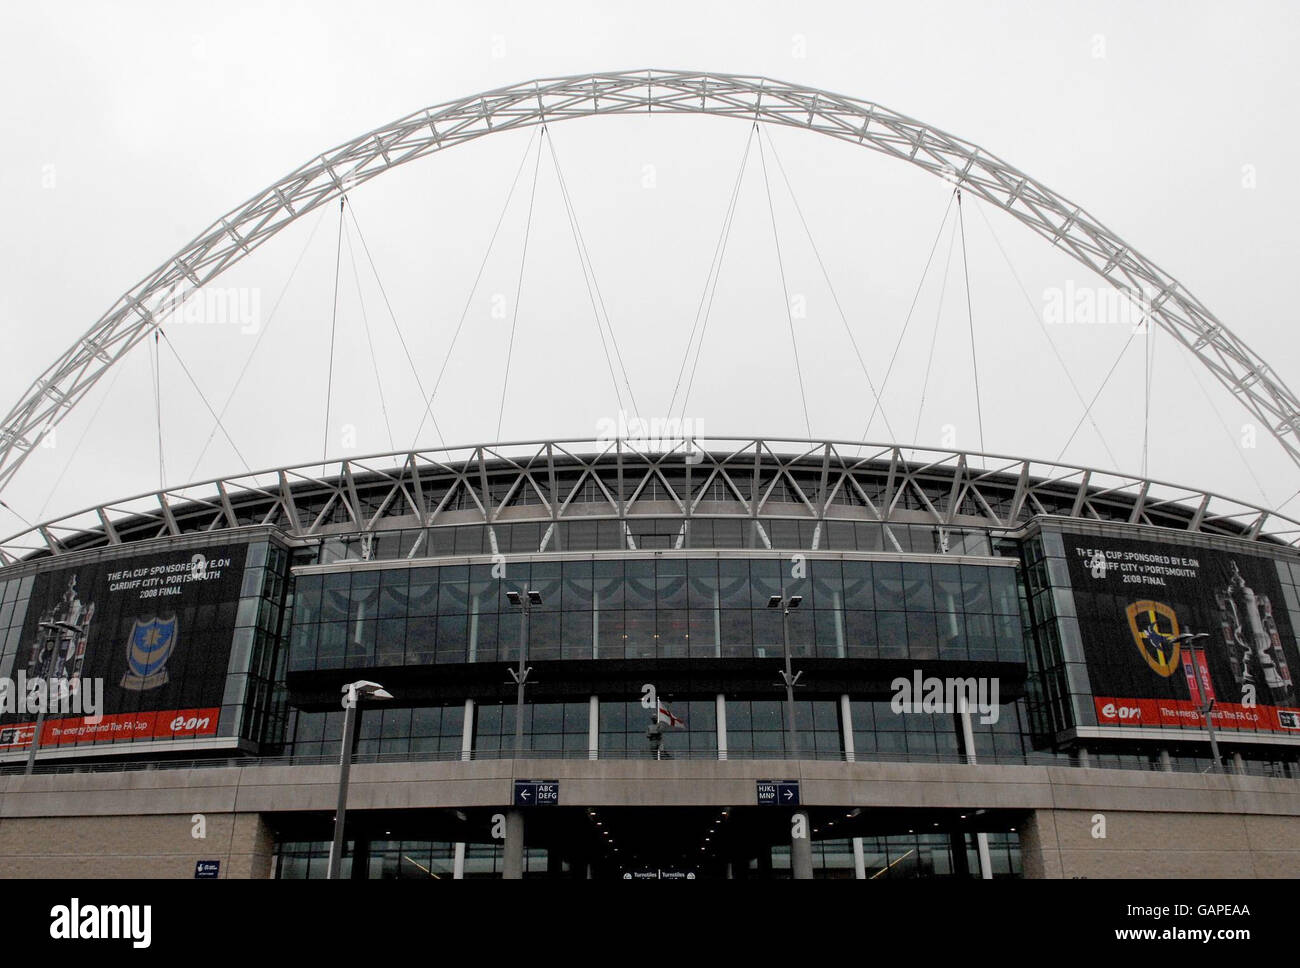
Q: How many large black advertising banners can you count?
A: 2